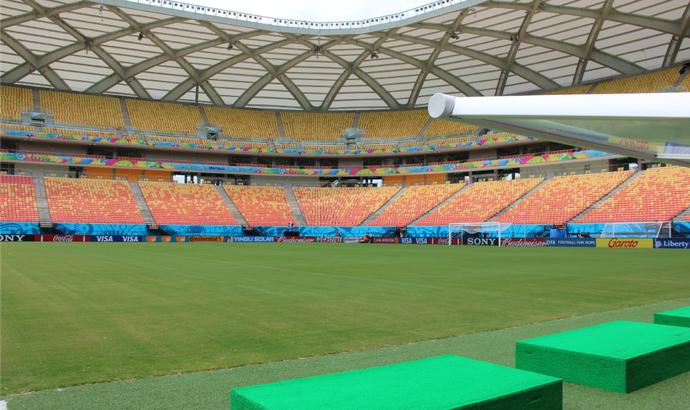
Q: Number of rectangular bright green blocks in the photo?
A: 3